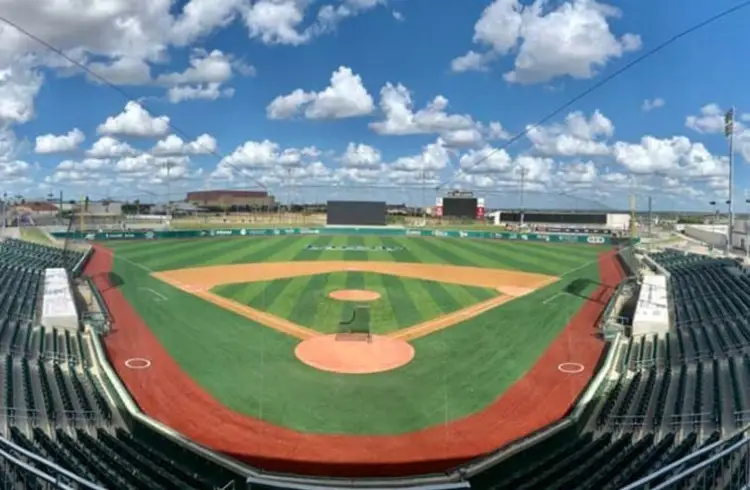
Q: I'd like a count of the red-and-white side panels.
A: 2